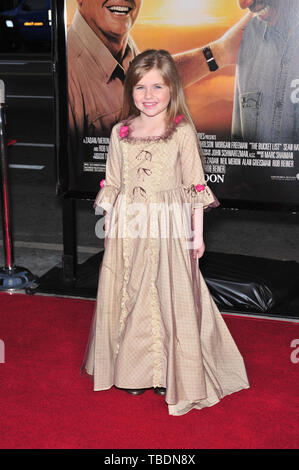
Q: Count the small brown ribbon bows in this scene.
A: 3